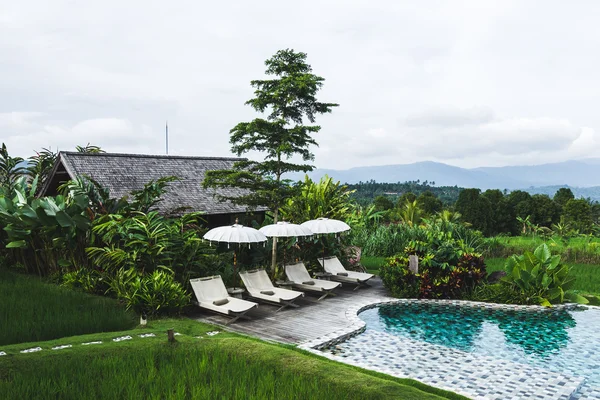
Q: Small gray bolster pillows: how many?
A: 4